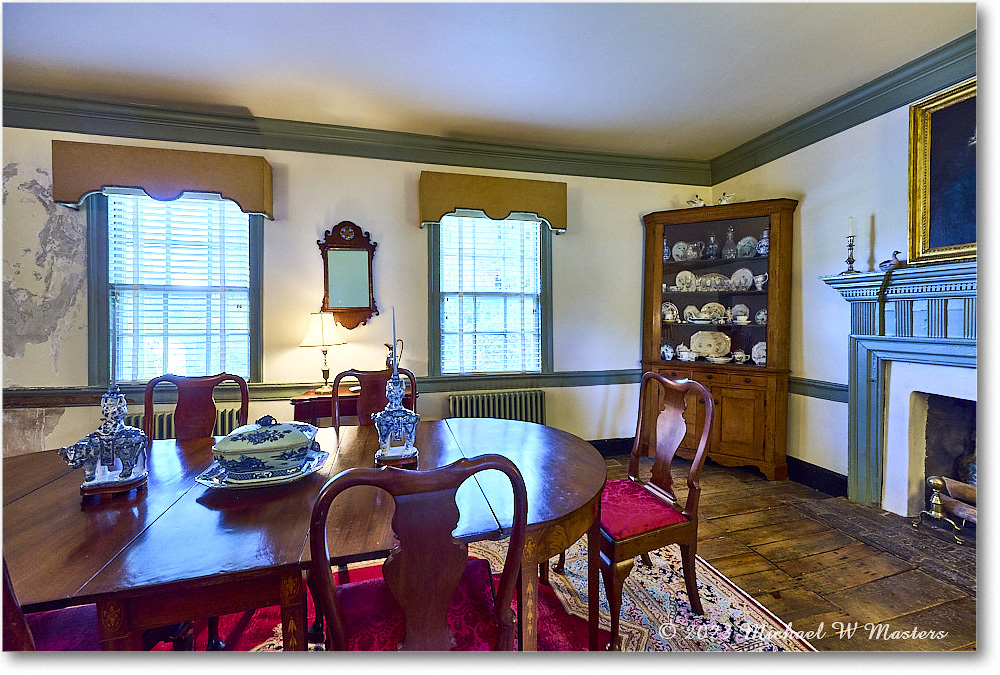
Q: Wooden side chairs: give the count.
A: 5